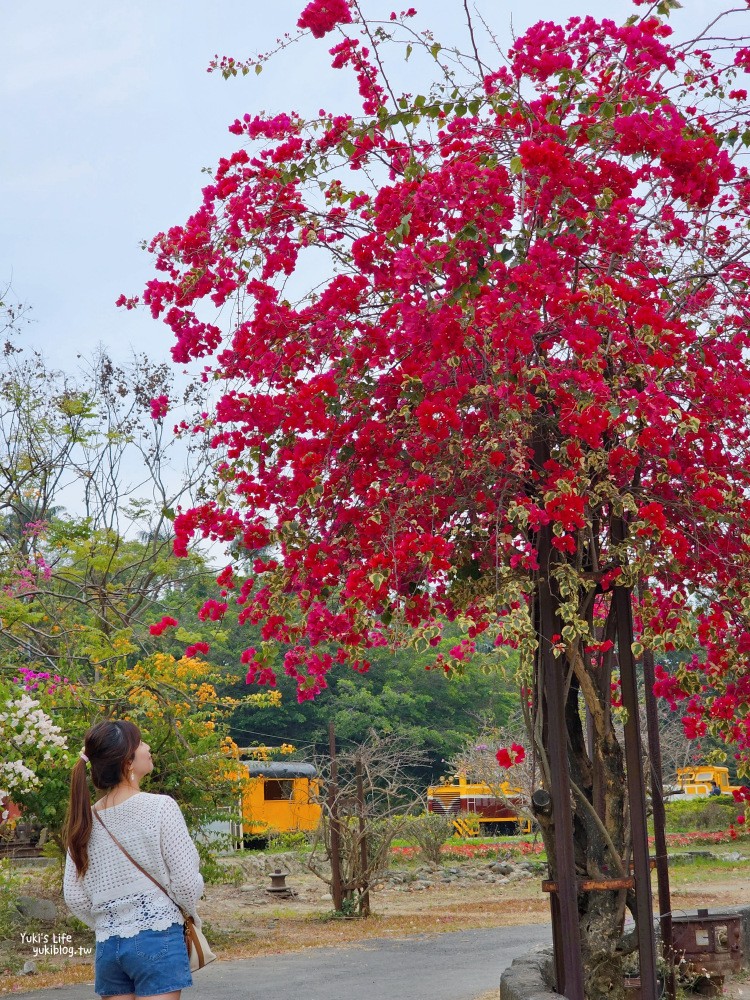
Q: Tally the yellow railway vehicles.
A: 3